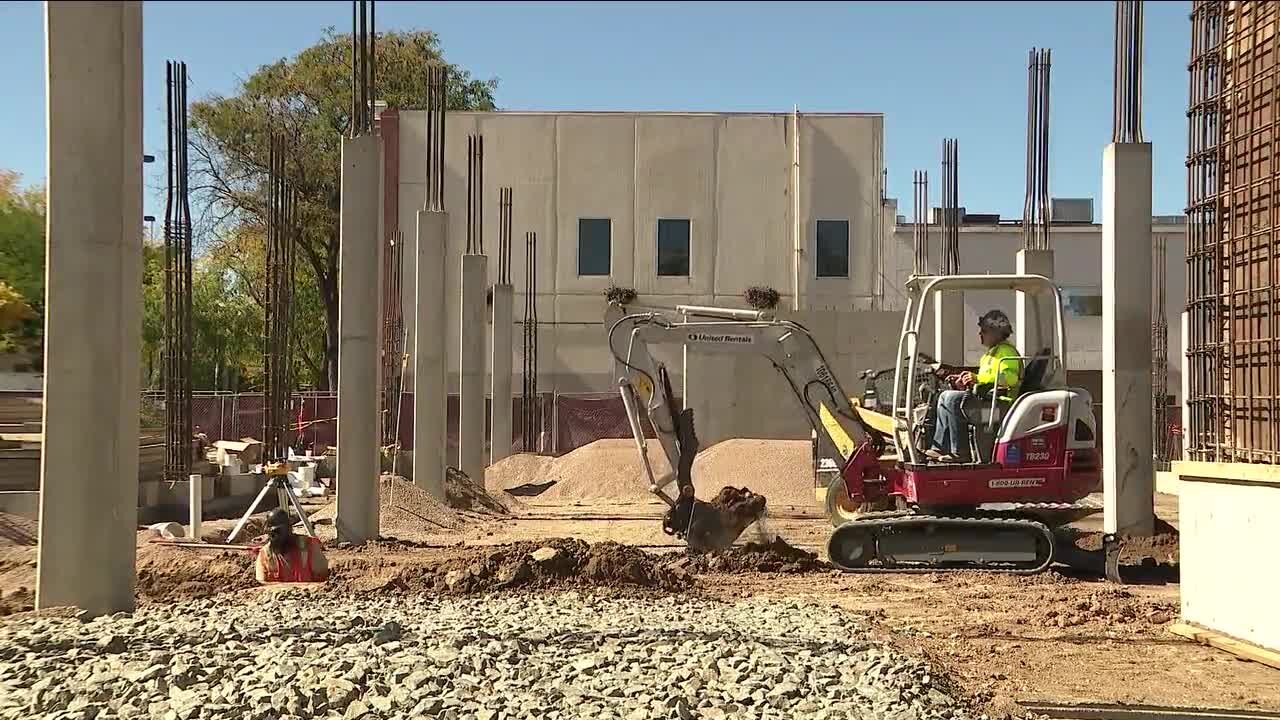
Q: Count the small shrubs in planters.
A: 2